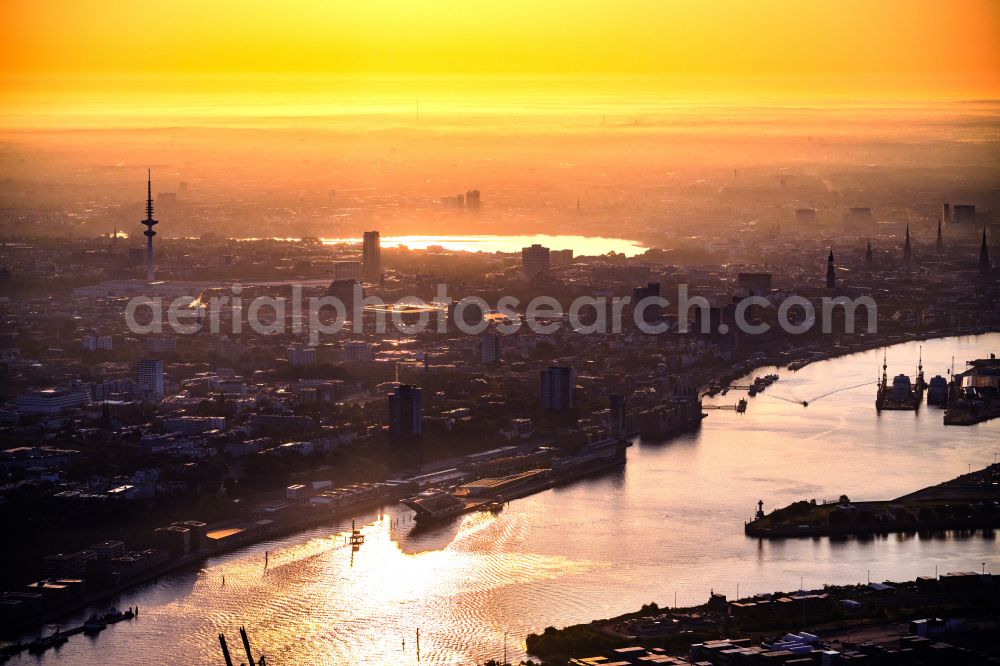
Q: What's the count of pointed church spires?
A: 5